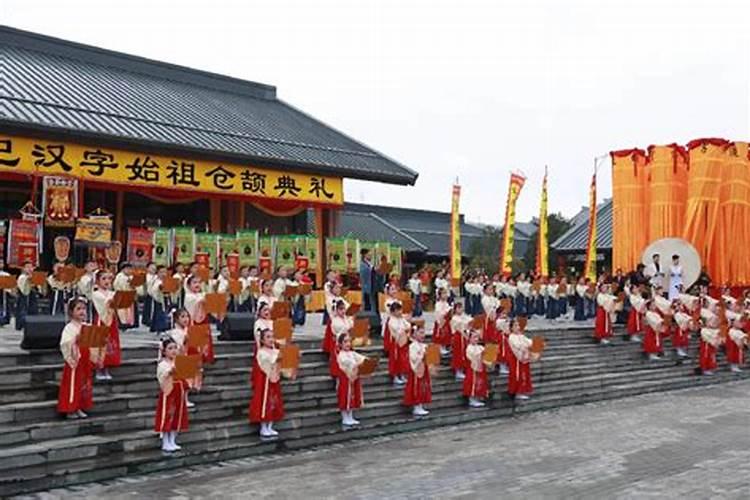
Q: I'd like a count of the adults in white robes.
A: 2